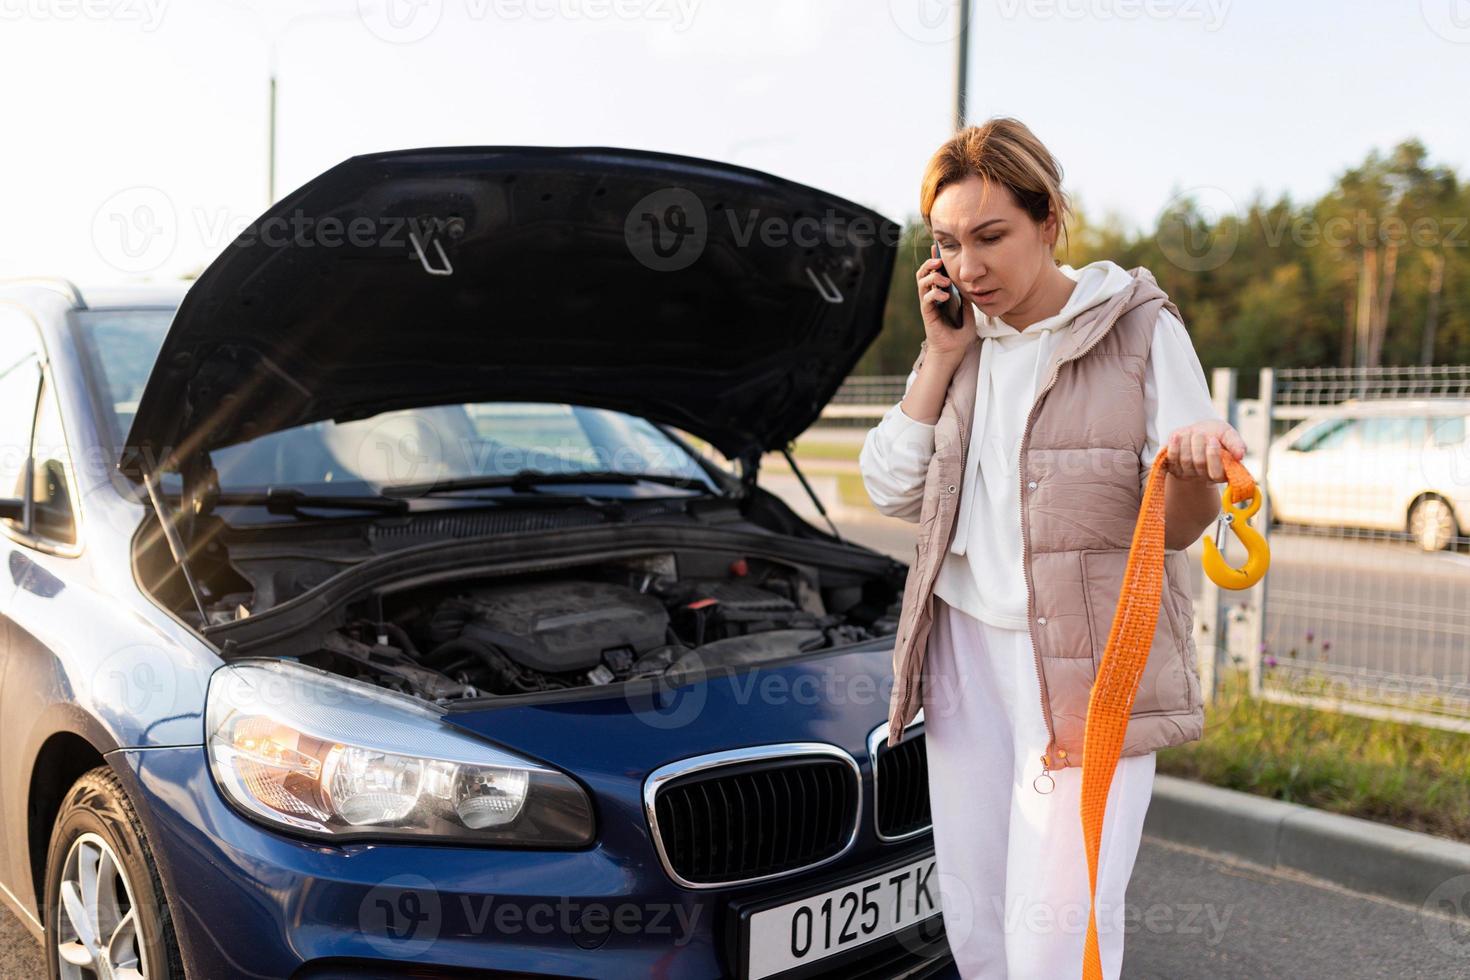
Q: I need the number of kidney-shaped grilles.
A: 2